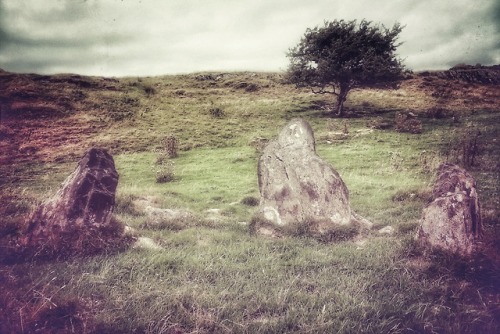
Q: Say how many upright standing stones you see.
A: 3